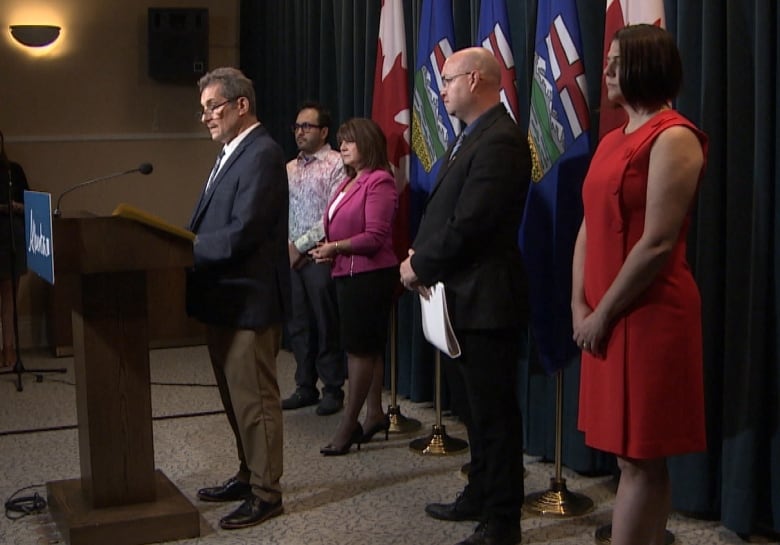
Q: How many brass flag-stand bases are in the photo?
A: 5